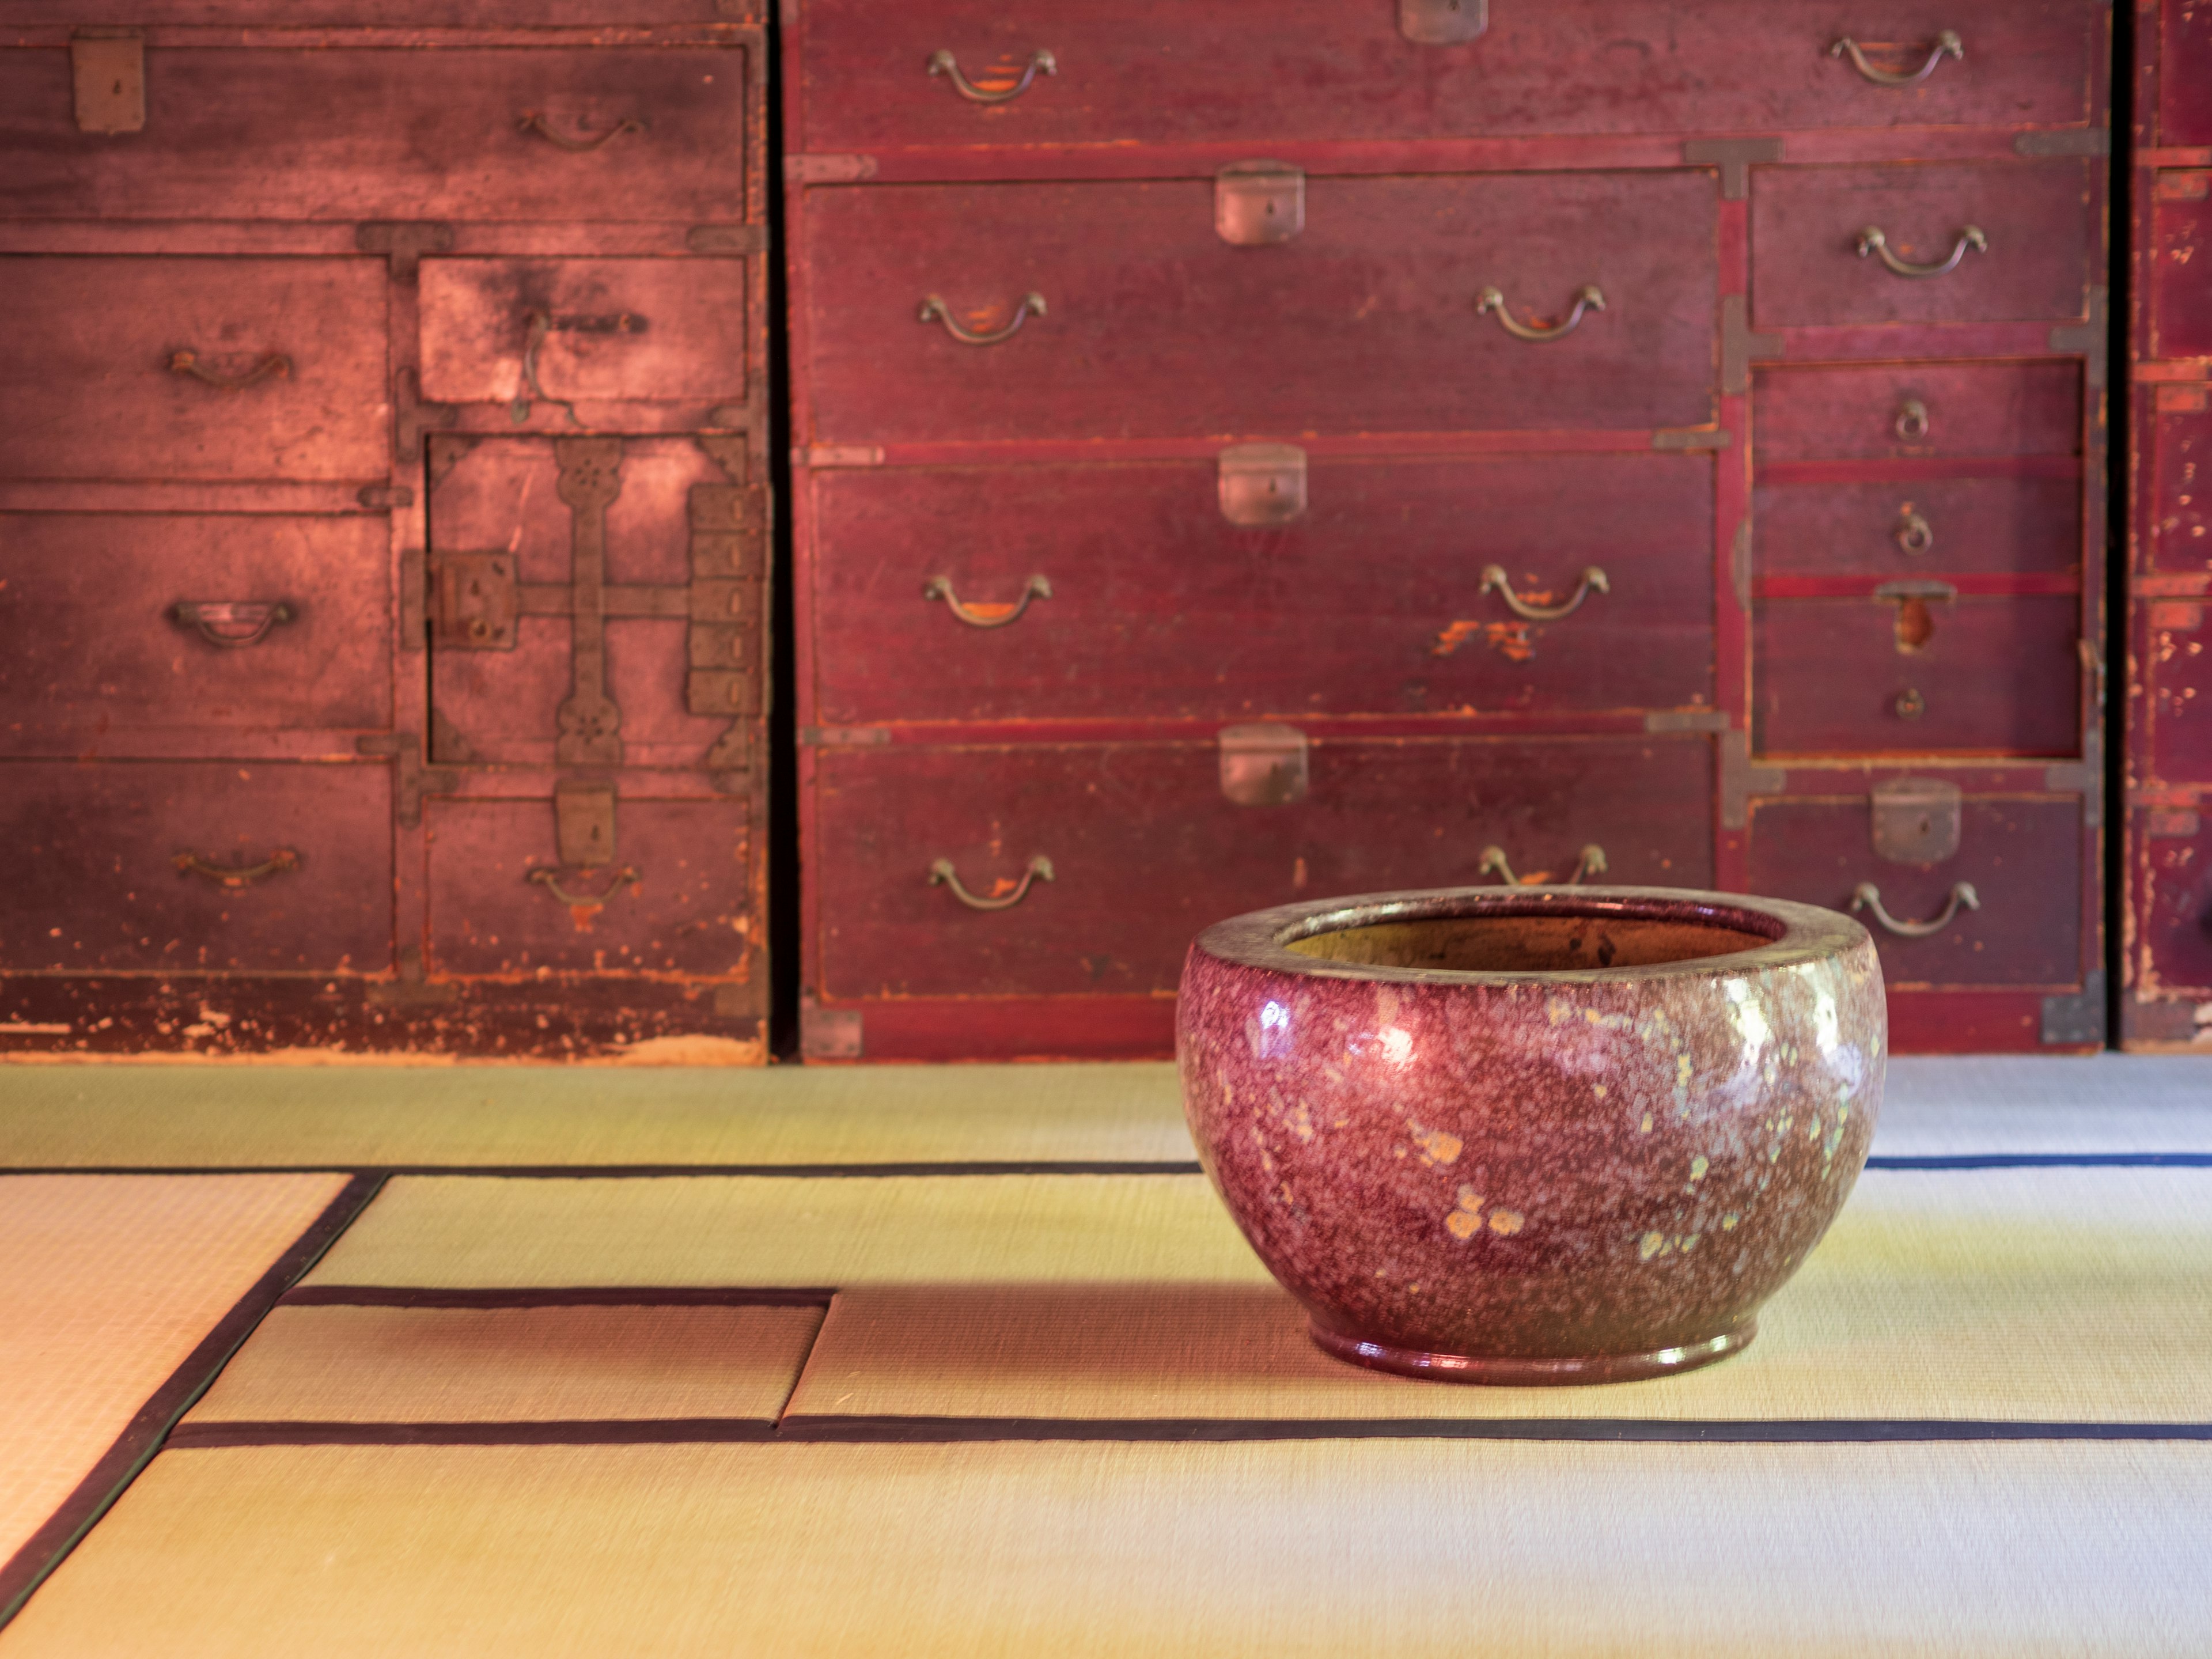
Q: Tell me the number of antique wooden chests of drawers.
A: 3